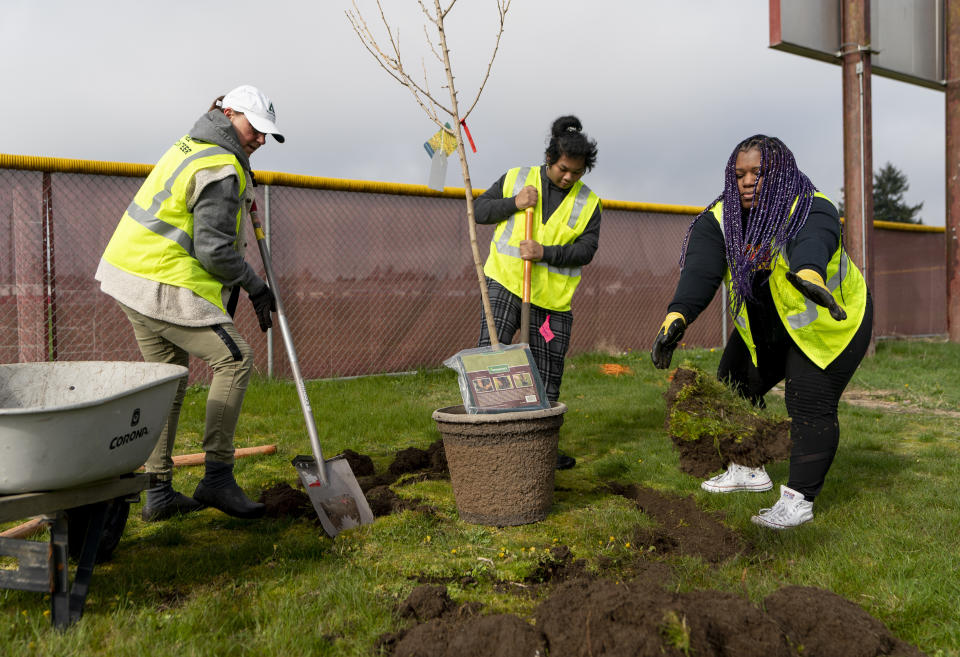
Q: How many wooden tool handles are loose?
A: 2